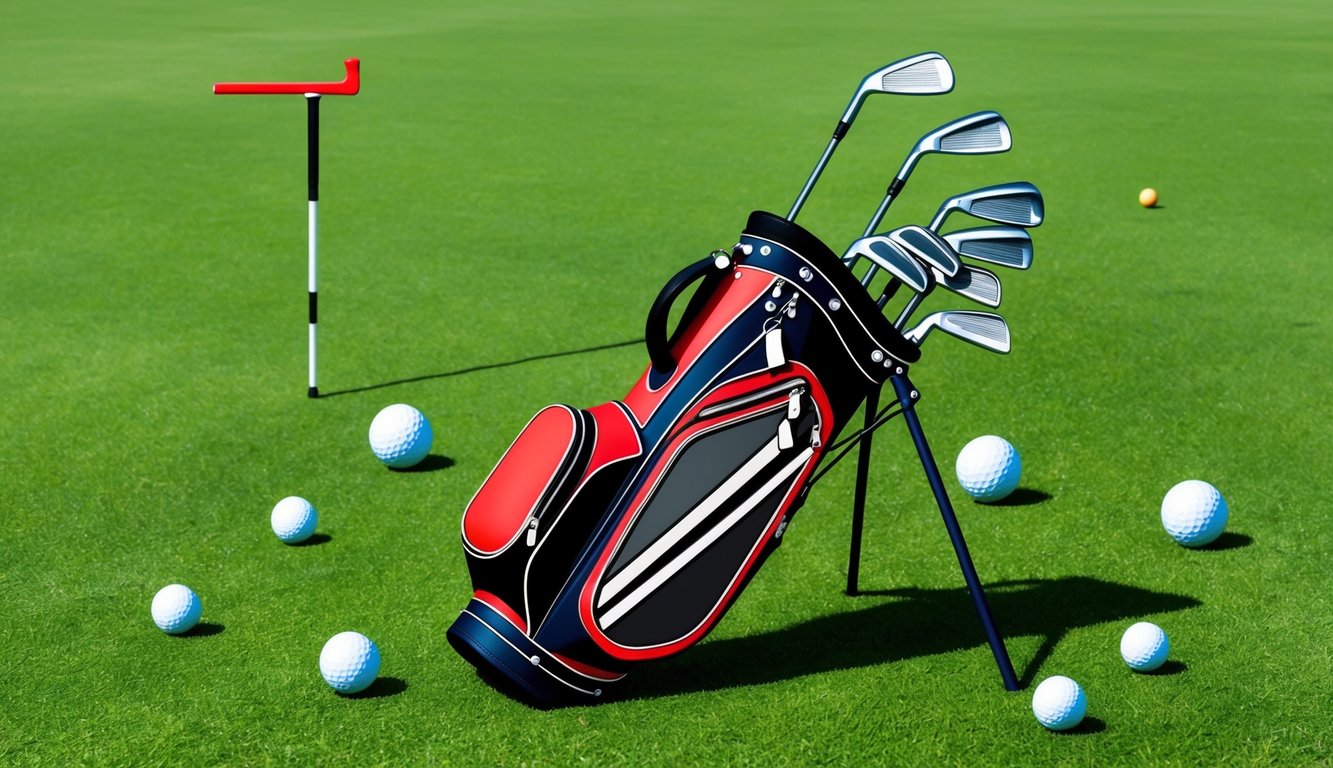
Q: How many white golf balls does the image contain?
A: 8